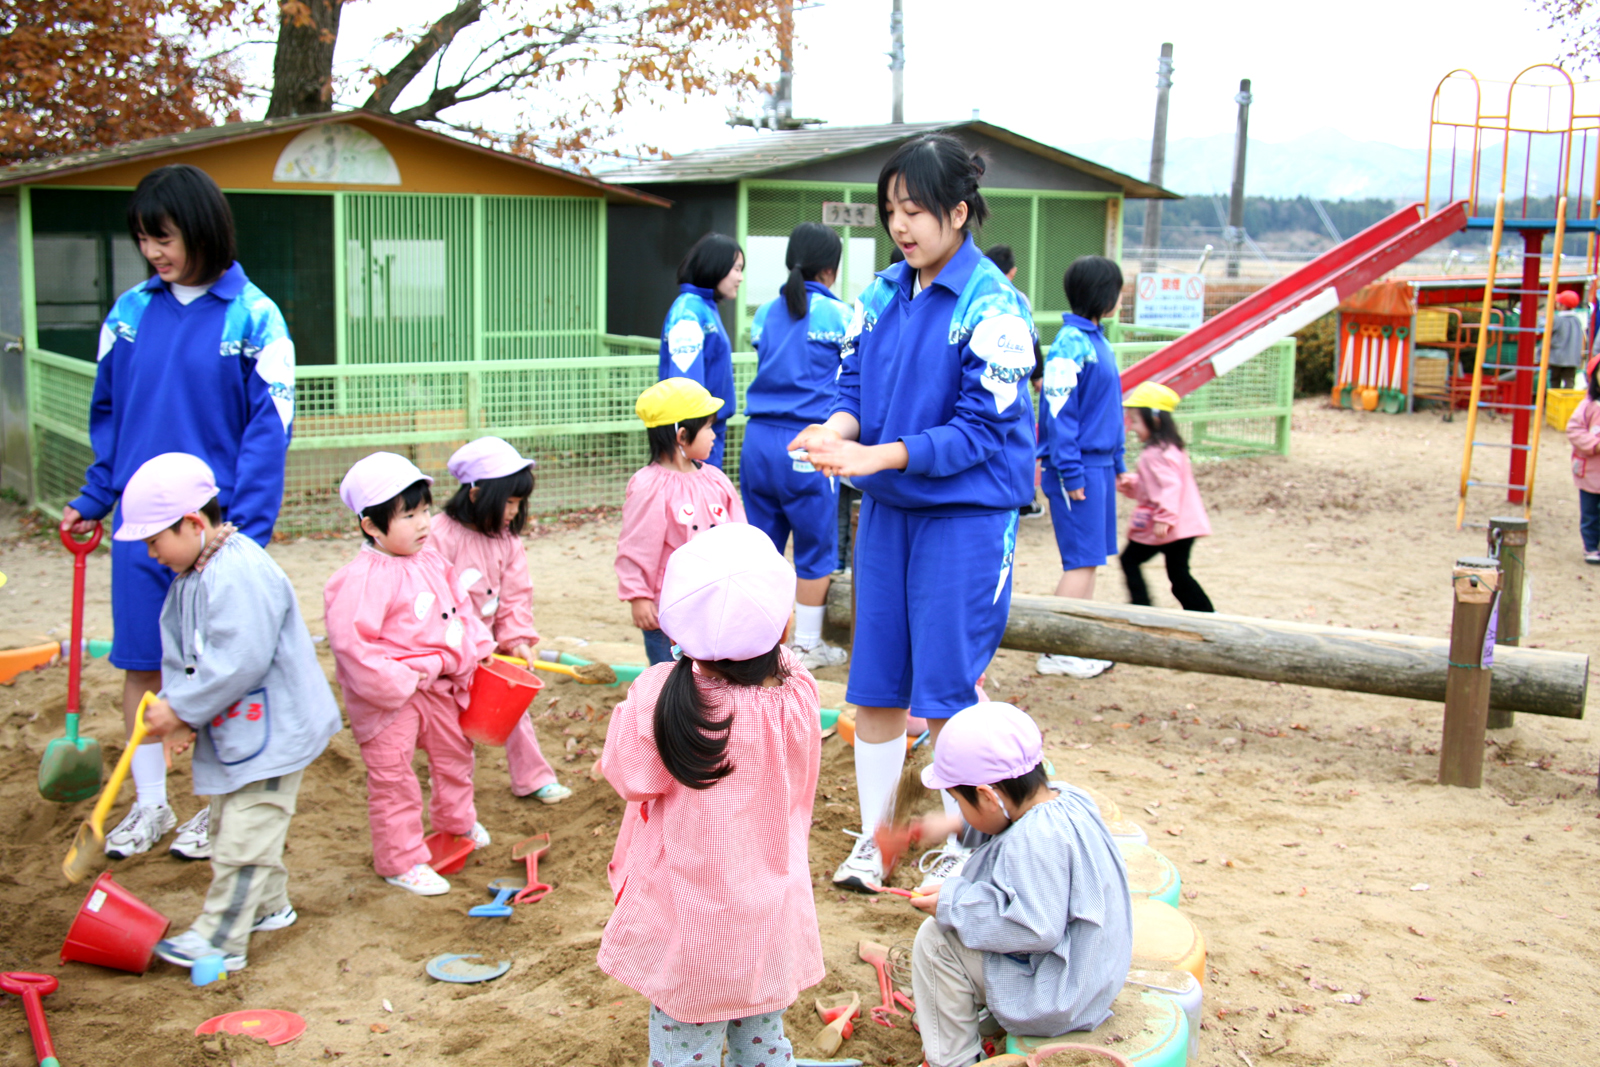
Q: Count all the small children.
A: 9